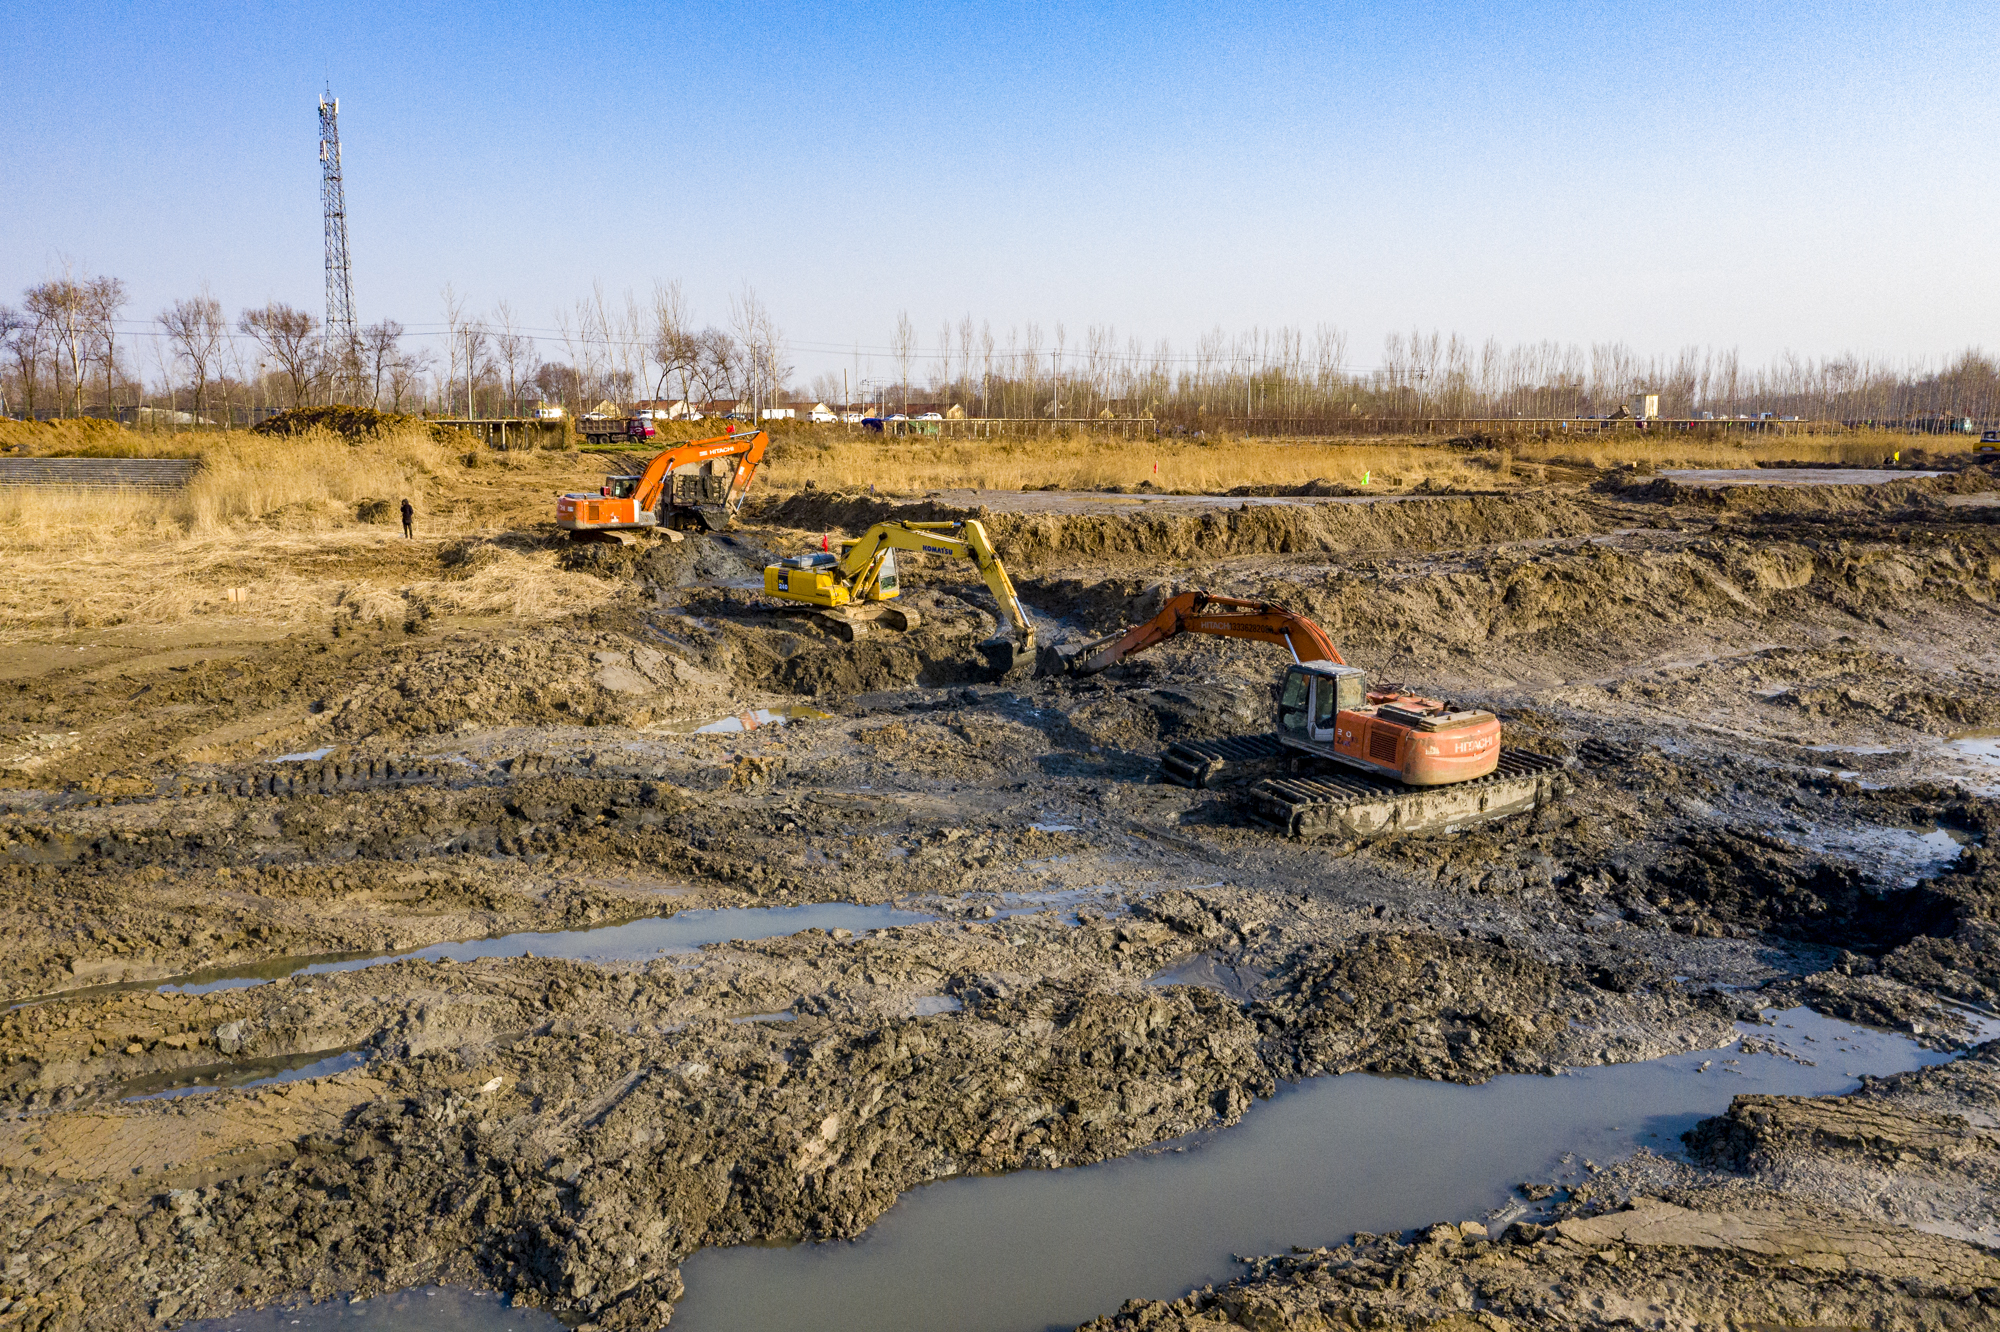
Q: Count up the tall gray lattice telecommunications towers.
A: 1